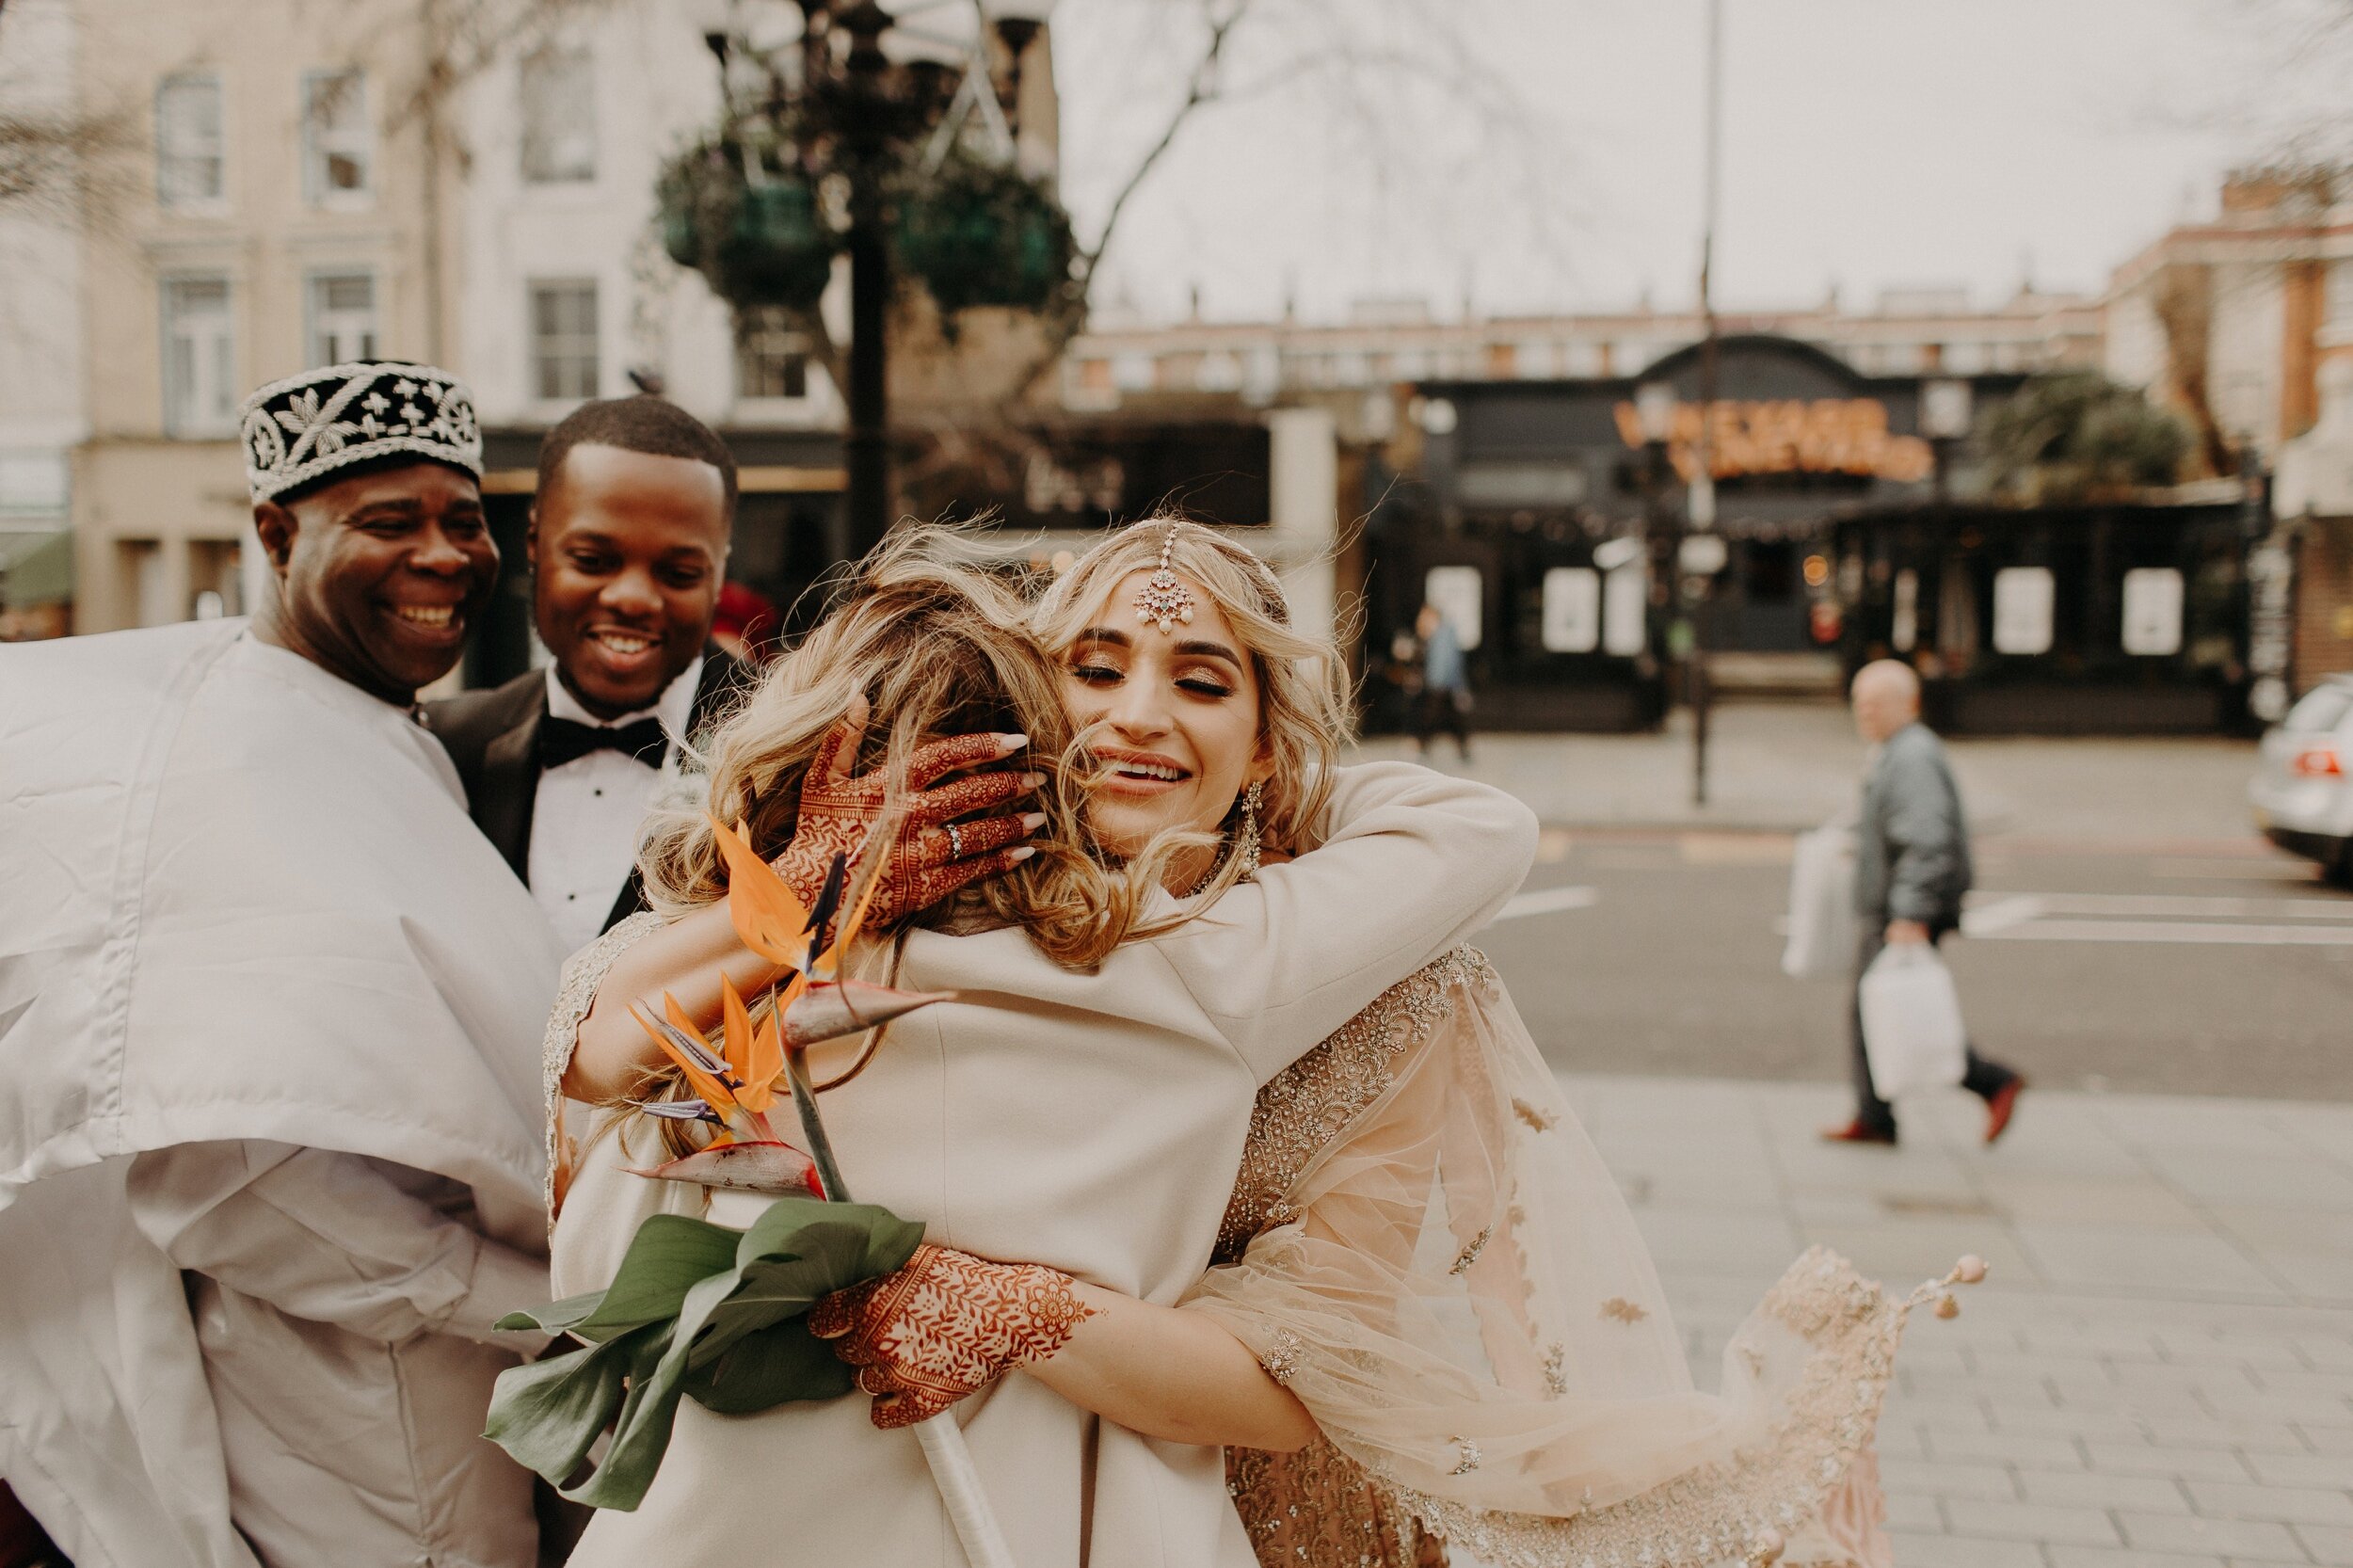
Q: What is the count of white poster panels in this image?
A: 5